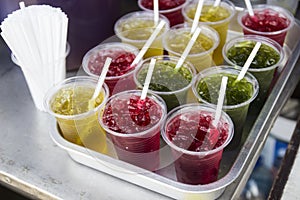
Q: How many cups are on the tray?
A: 12